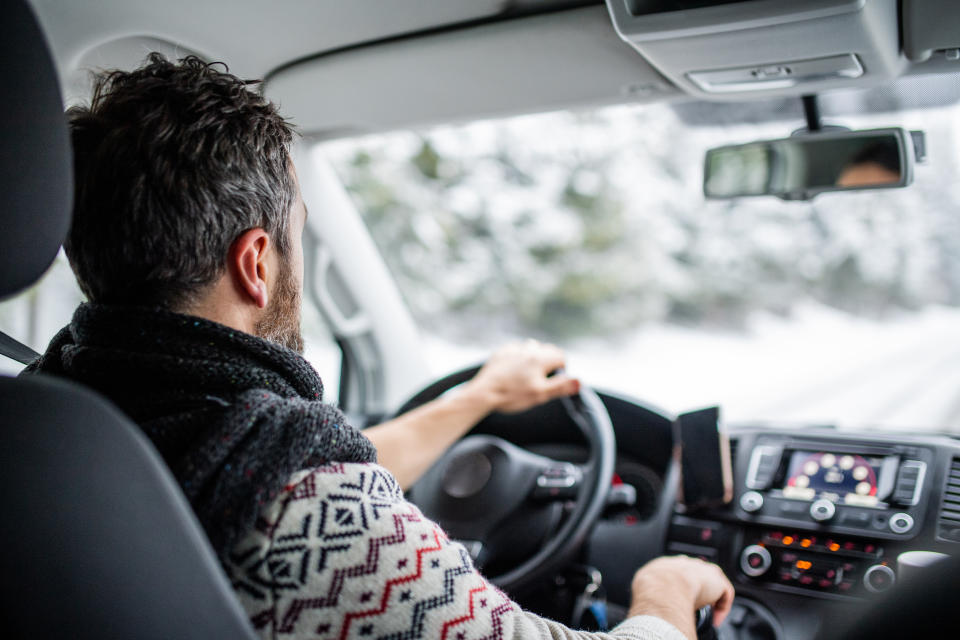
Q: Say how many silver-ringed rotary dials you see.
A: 5